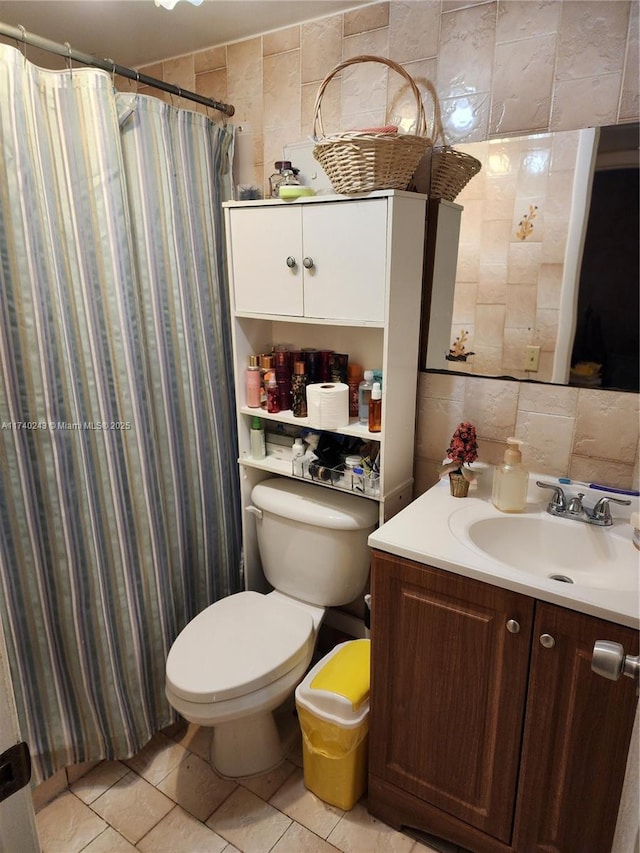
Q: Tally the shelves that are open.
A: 2